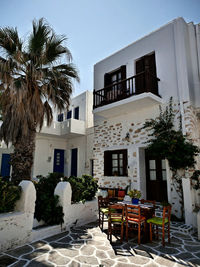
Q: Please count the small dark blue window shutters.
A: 3